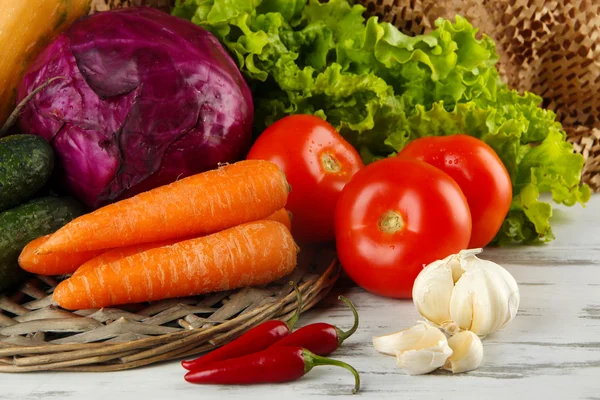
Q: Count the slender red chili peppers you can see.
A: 3